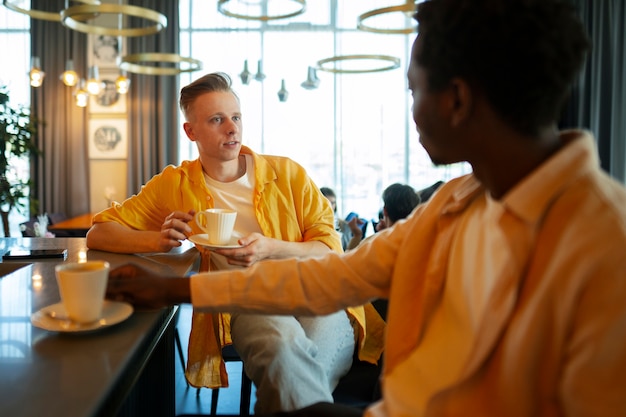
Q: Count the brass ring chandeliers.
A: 6